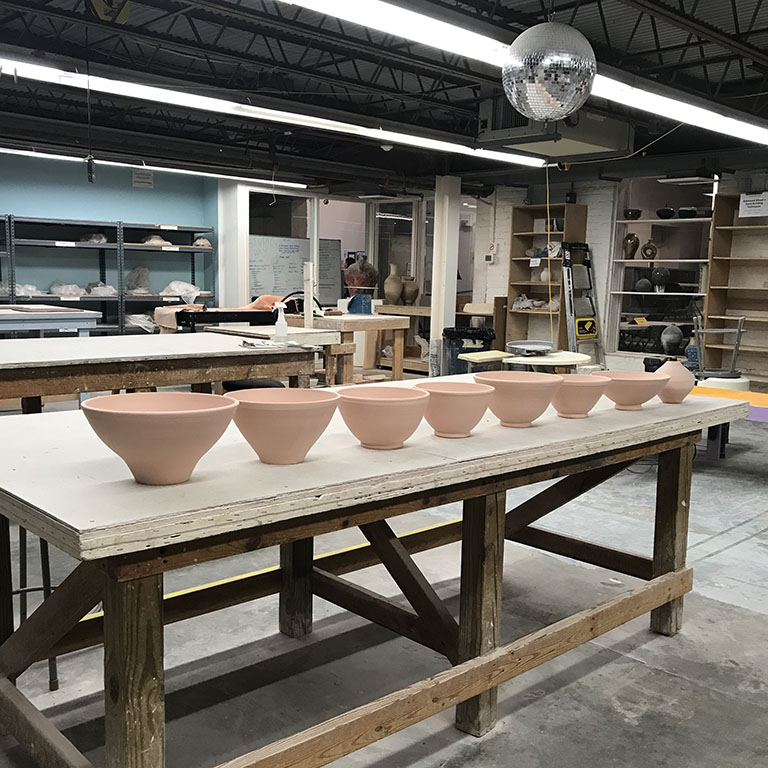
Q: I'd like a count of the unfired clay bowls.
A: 7